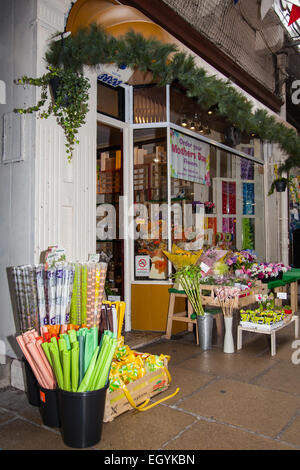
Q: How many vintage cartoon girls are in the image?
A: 0